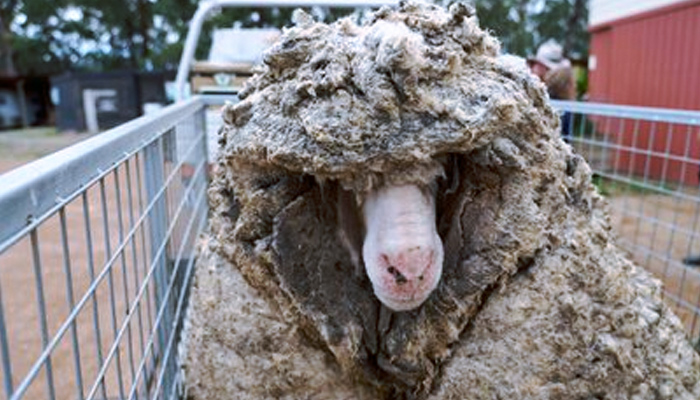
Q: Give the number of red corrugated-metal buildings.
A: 1